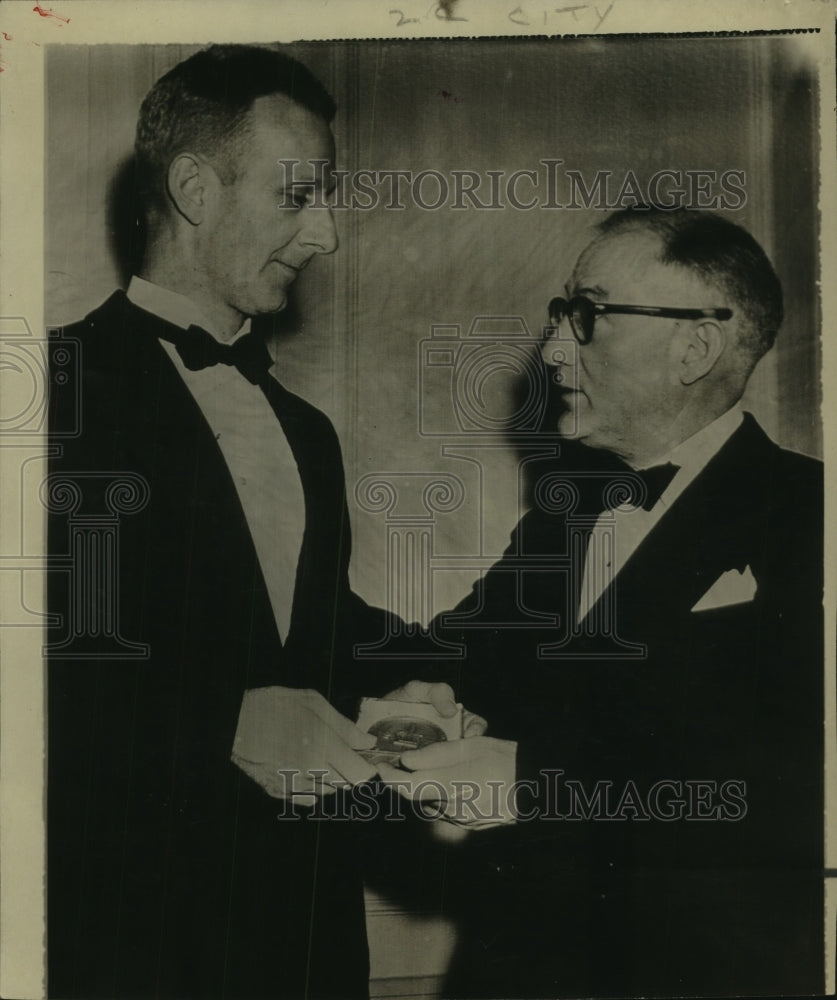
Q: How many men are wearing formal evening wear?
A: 2